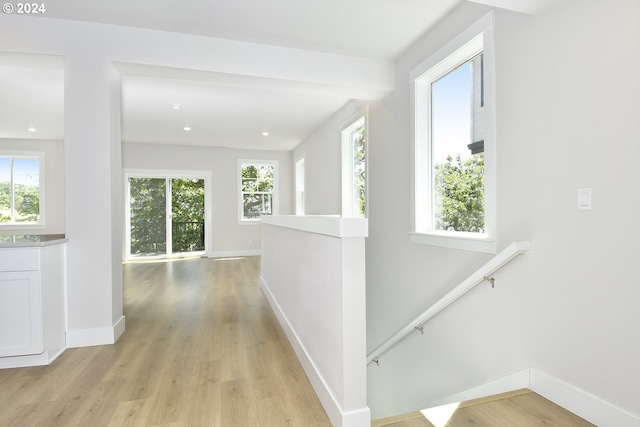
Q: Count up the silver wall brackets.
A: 3